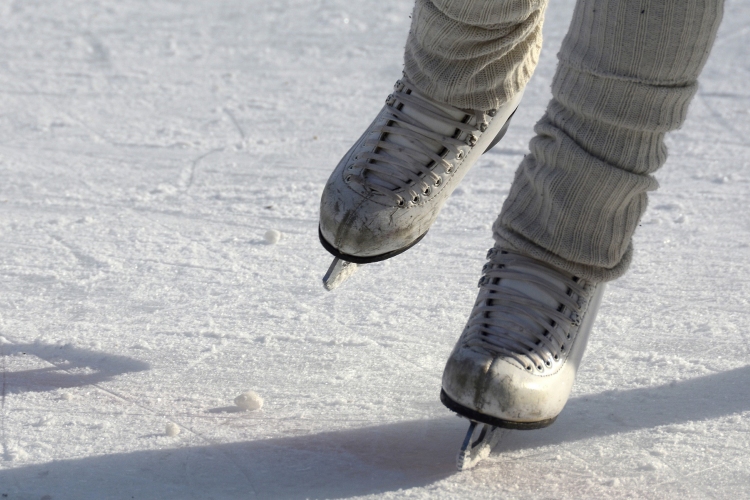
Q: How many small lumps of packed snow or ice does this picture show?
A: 3